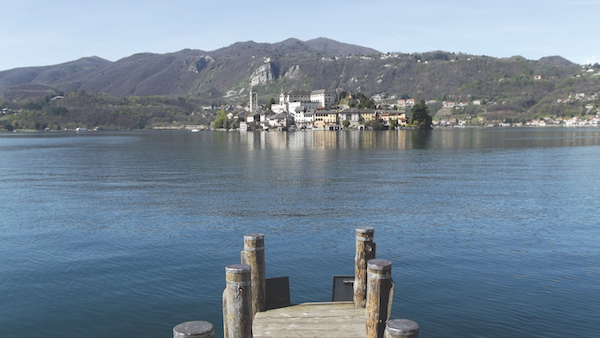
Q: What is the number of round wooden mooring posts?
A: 6